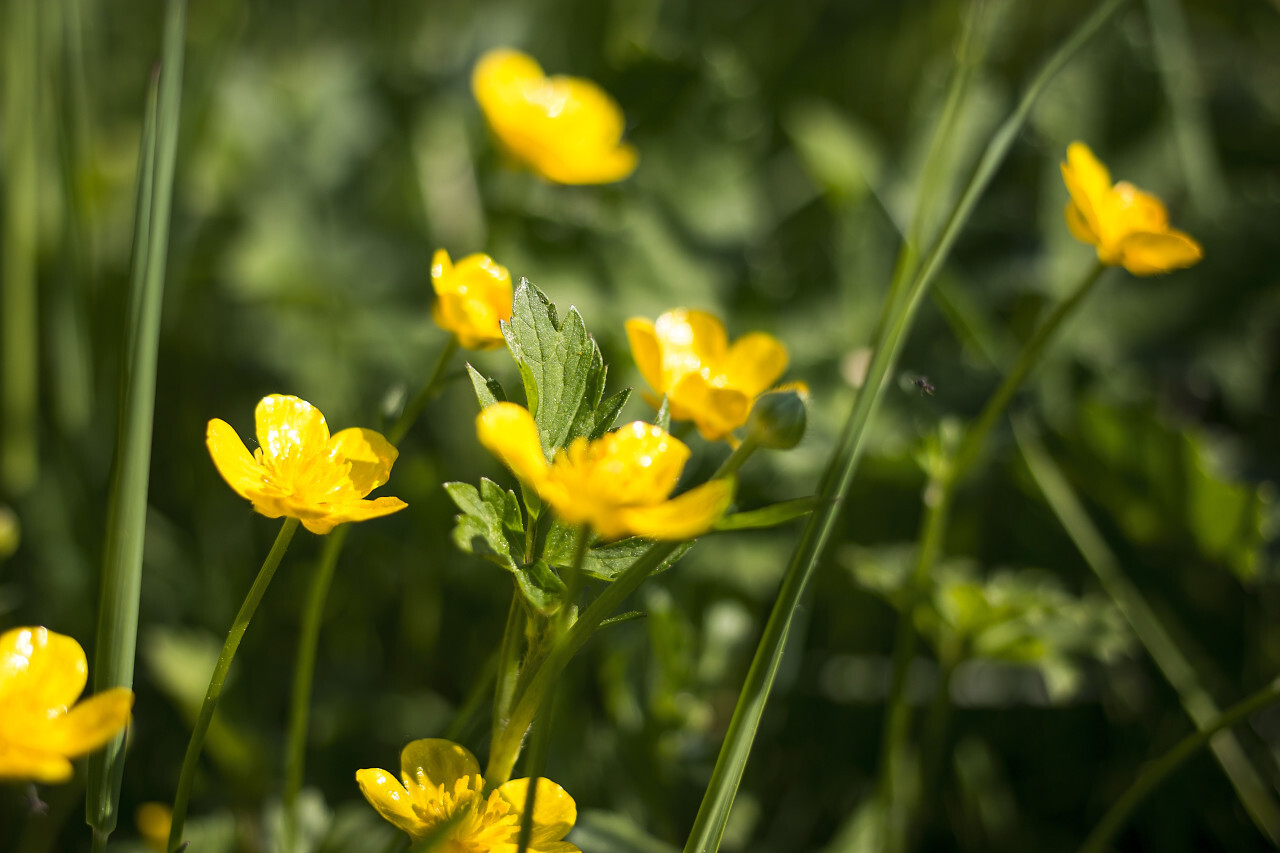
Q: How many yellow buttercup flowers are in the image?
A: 8